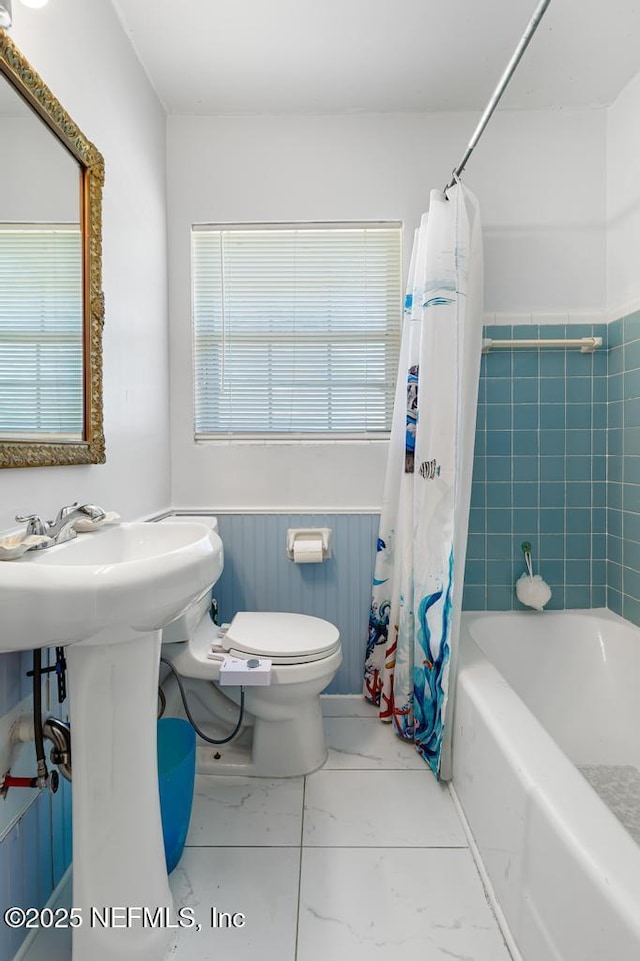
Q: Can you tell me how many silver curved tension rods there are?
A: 1